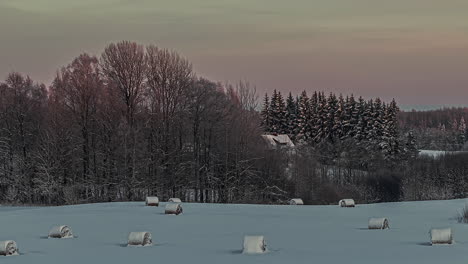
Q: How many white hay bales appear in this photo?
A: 11